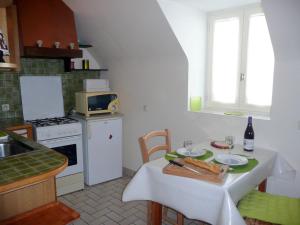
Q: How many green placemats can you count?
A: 2